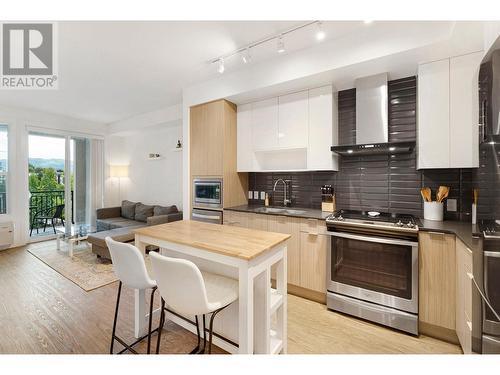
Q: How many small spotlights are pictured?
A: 4